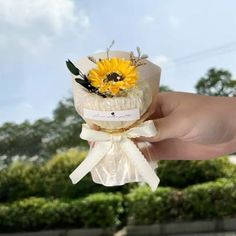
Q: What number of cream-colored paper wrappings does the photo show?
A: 1